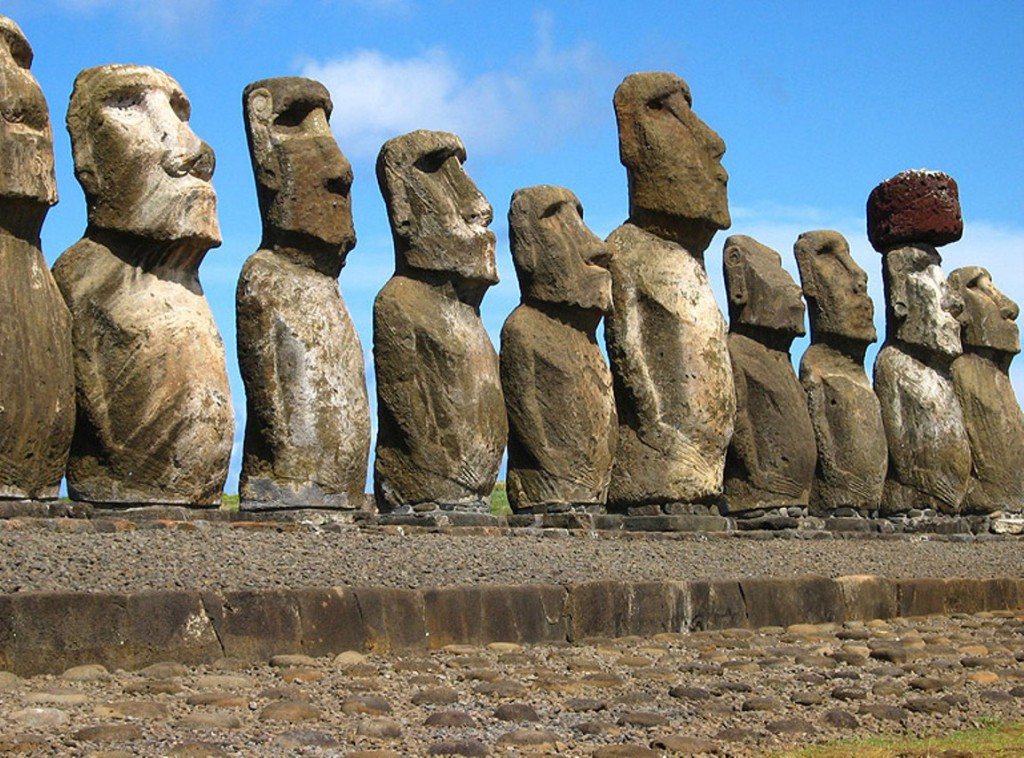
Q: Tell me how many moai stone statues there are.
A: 10